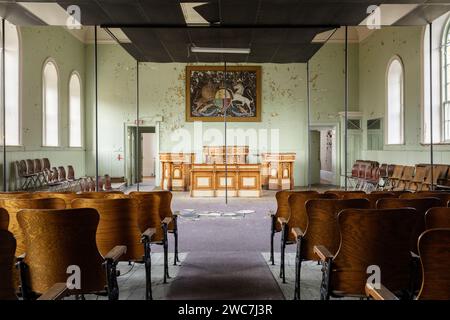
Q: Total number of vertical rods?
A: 7